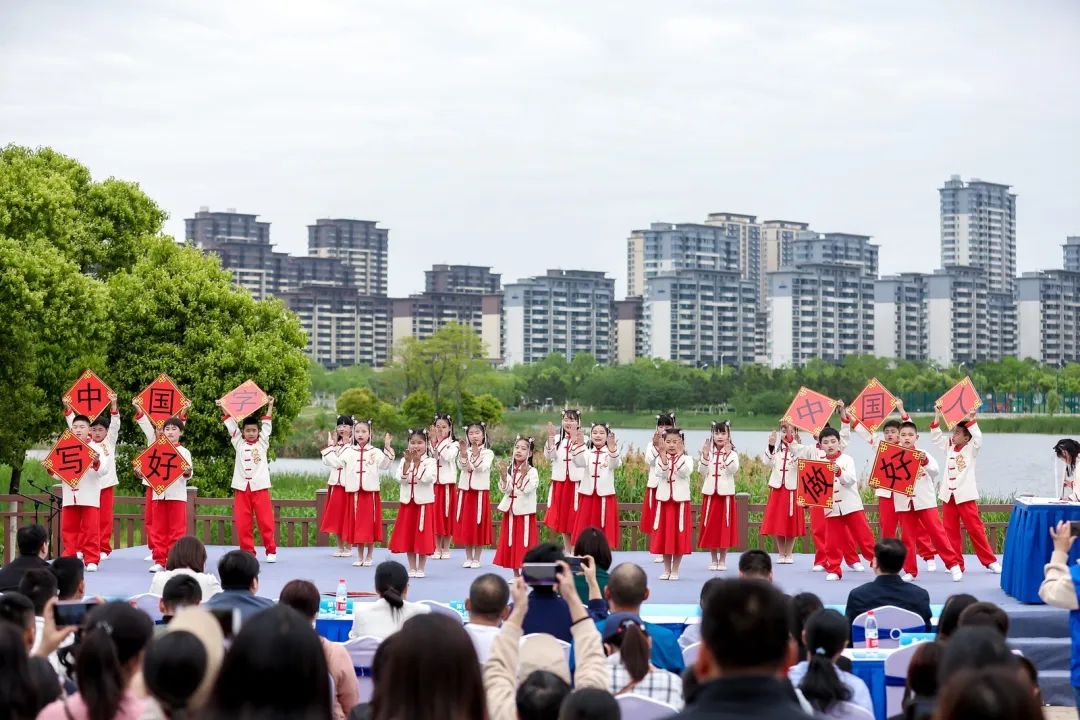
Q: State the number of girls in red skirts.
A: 12